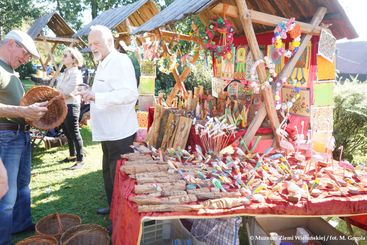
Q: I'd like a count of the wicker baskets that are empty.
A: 4